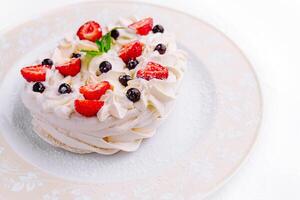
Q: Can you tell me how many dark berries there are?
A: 11